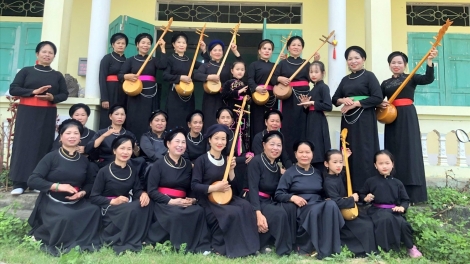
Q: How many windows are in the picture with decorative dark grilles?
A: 3